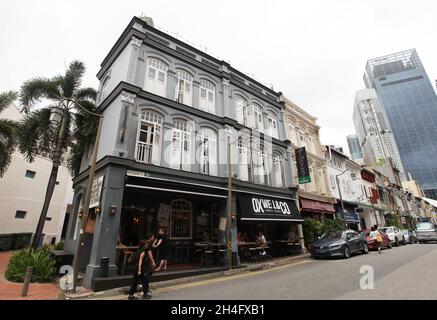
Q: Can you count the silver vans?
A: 1